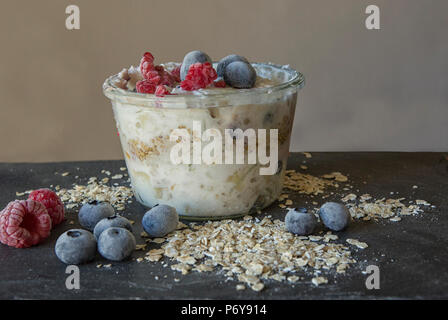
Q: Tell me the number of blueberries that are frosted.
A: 10